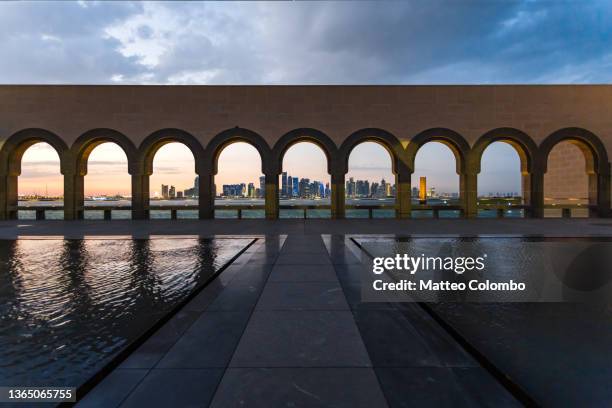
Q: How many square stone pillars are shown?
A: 10